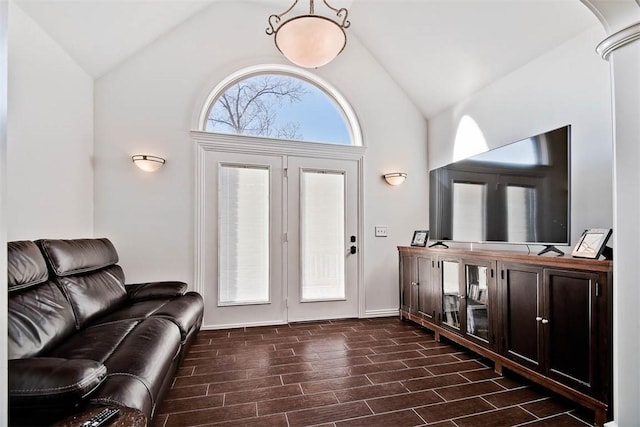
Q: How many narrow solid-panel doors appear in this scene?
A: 4